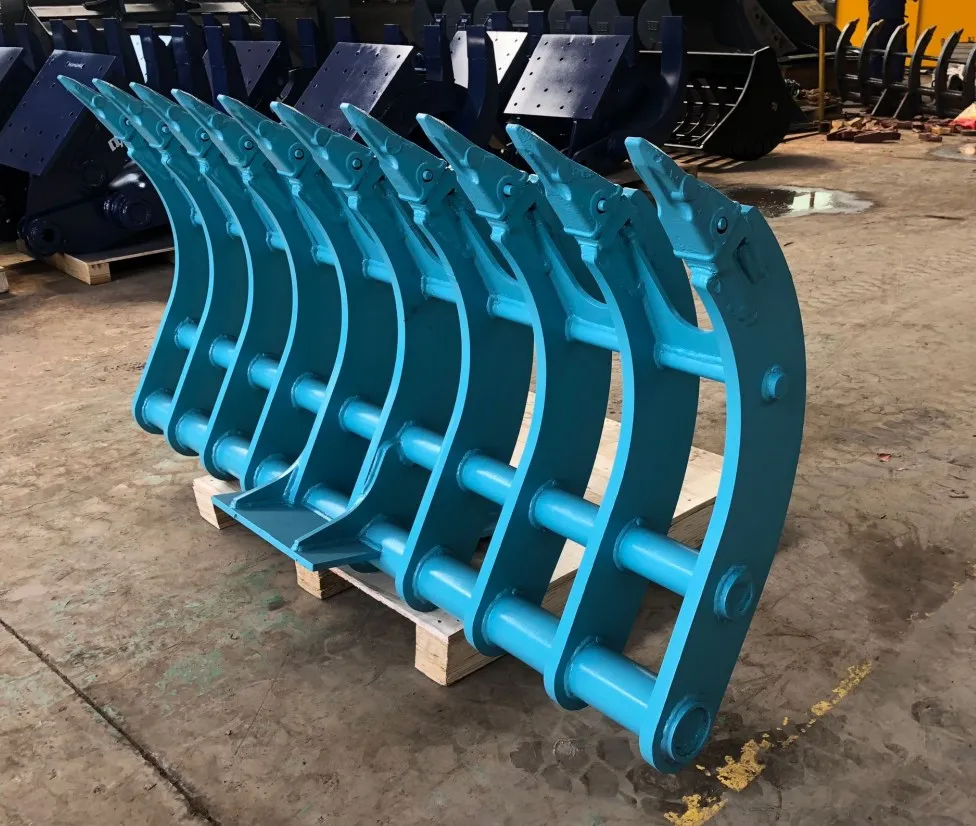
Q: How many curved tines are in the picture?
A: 10